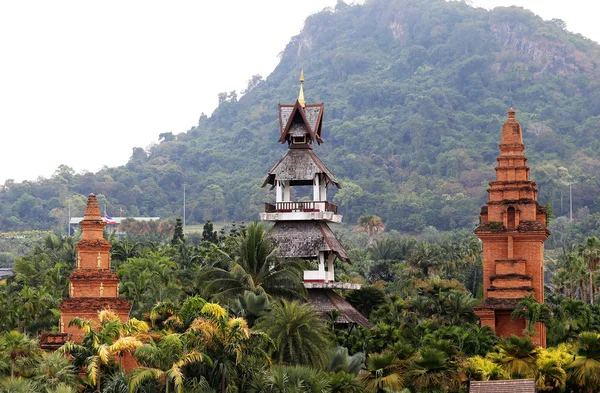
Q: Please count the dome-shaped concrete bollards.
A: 0